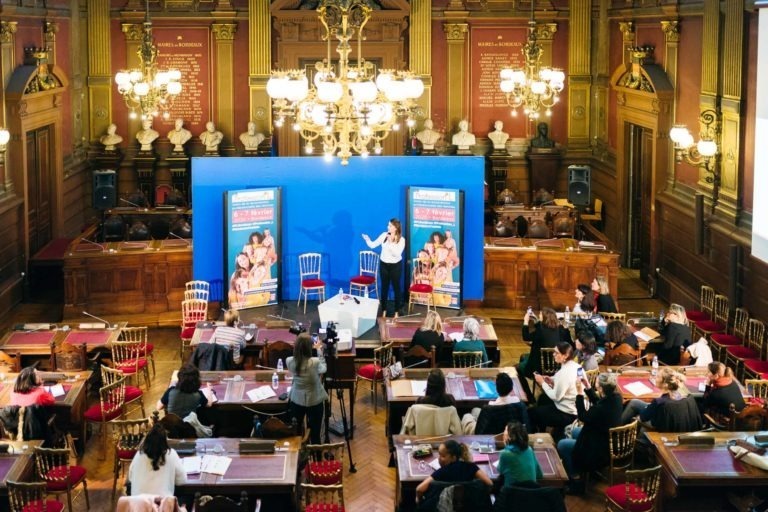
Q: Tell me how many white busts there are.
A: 8